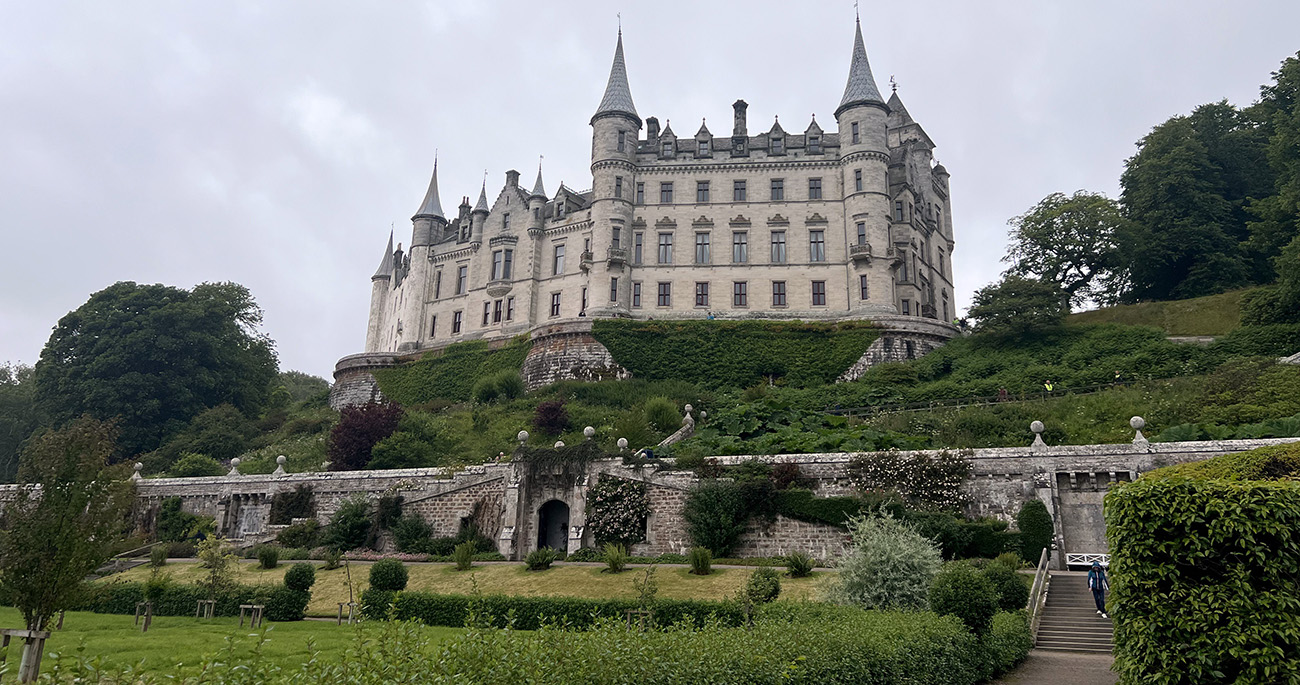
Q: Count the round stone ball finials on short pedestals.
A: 11